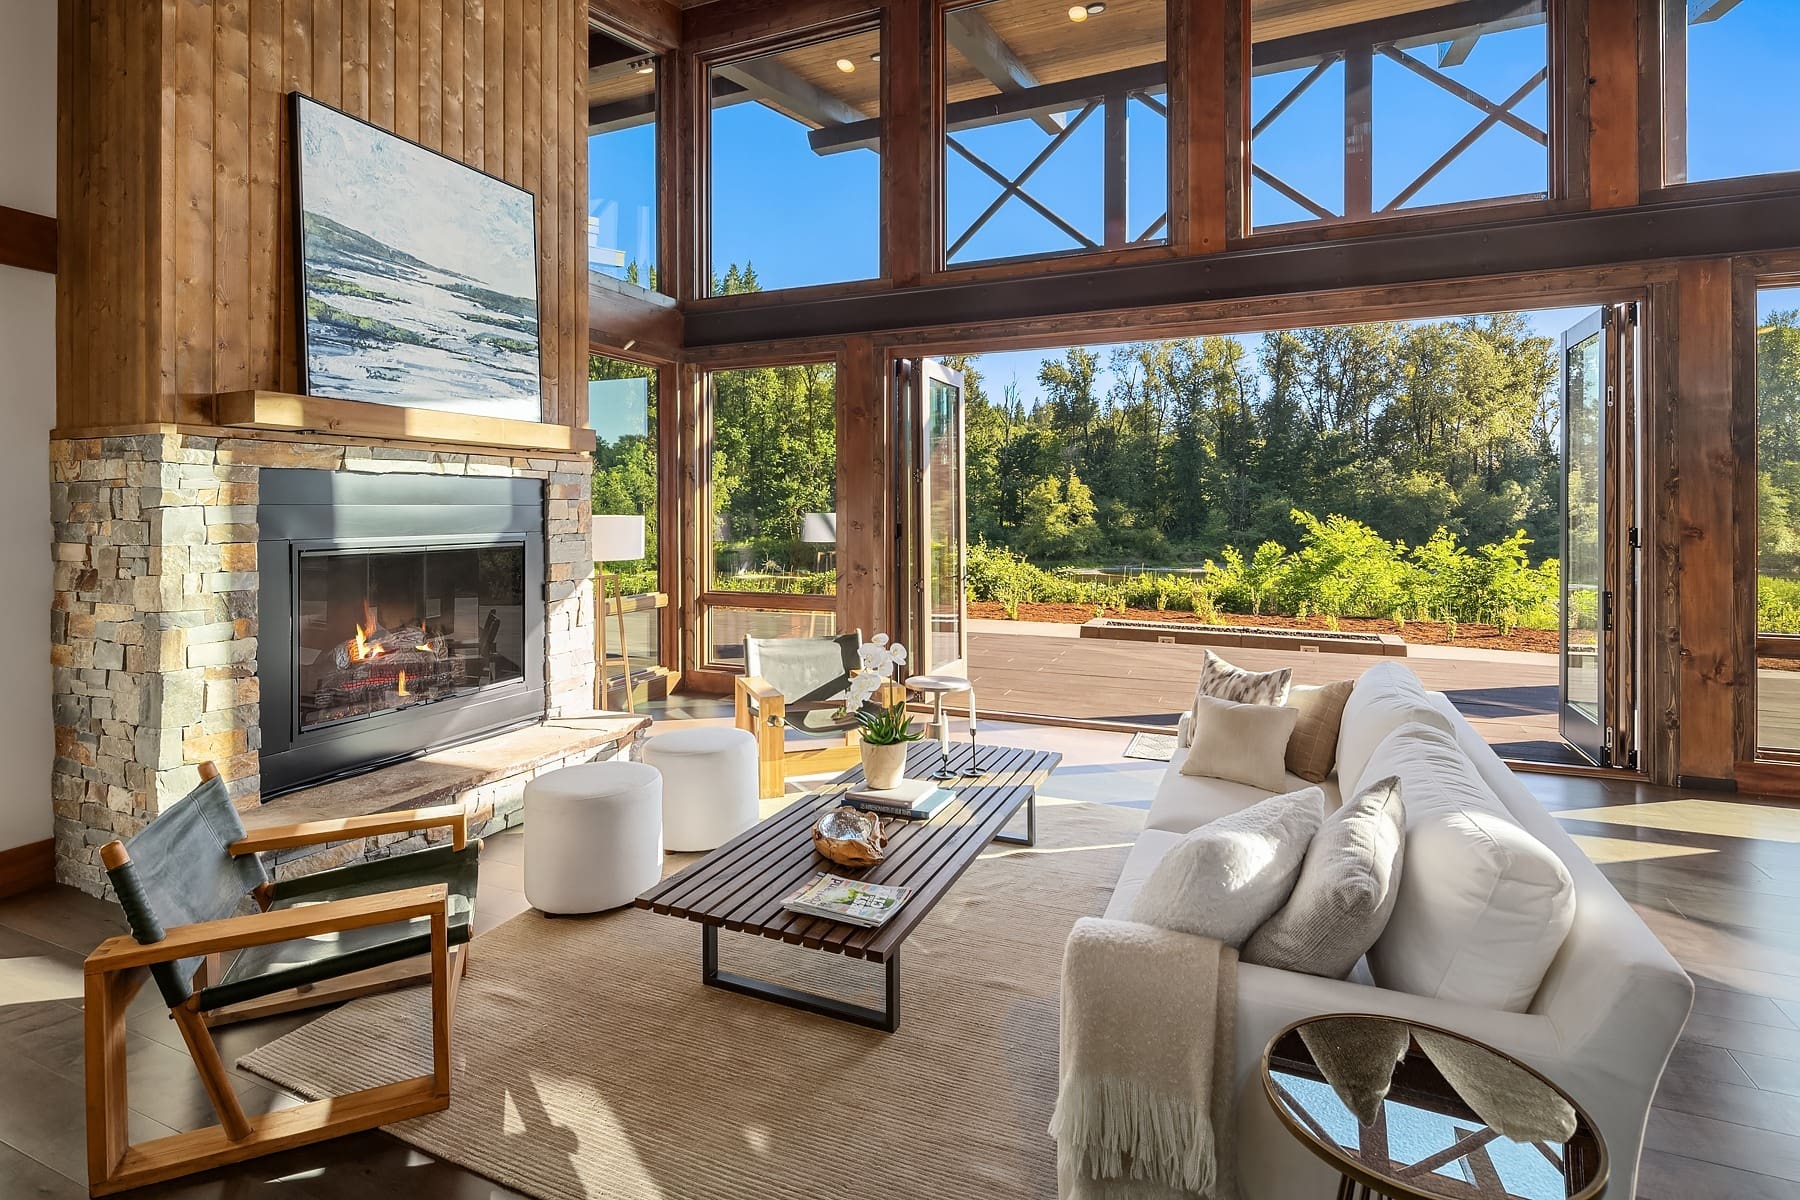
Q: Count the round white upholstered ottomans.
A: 2